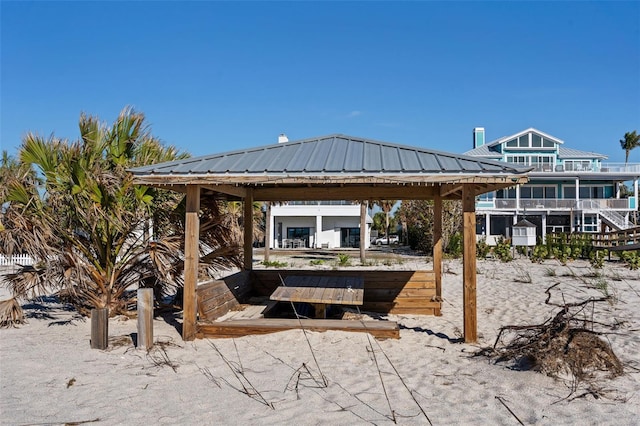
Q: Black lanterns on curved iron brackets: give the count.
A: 0